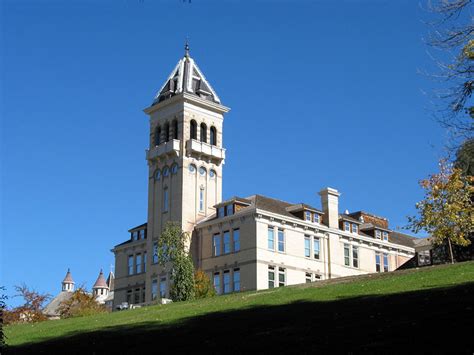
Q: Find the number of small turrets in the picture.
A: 2